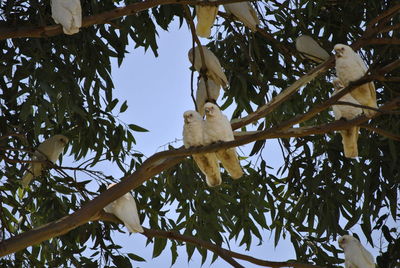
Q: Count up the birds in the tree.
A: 13